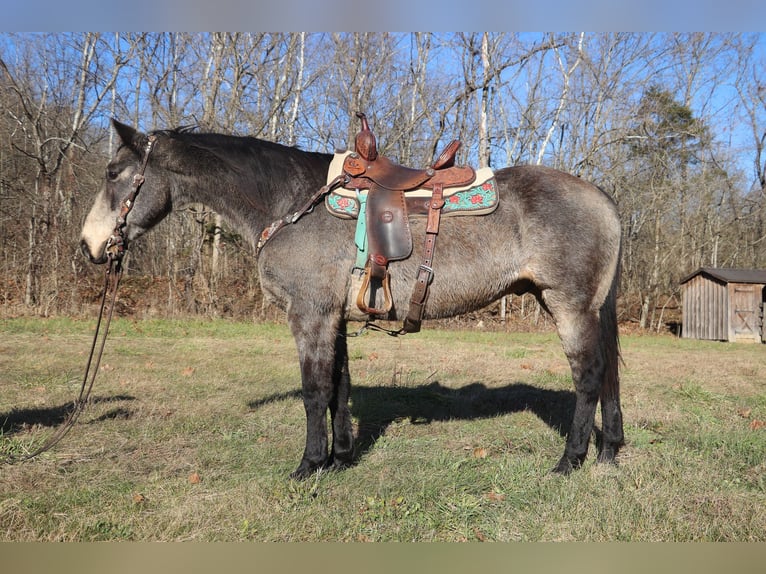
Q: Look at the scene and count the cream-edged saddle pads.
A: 1